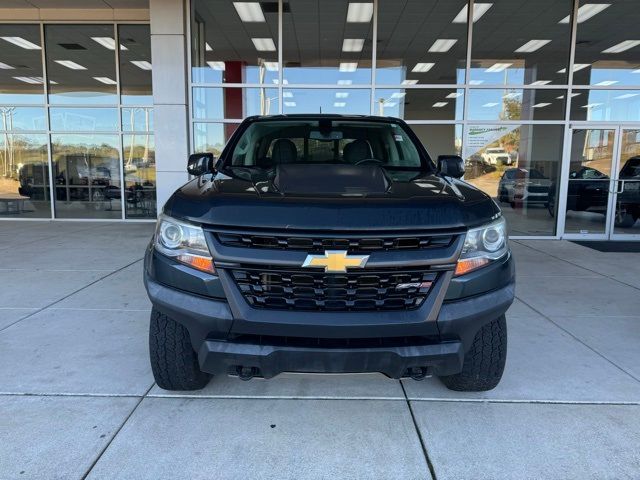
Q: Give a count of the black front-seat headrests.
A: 2